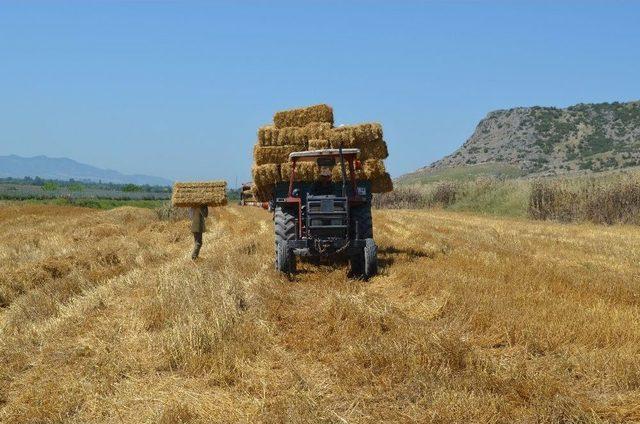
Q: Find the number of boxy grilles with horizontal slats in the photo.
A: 1